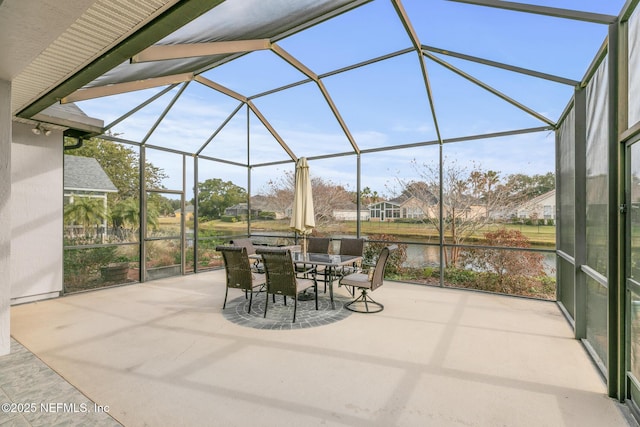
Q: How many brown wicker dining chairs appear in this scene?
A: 6